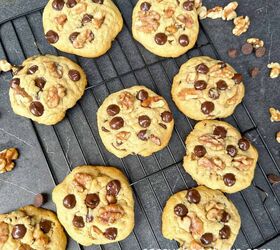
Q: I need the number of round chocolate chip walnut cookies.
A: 9